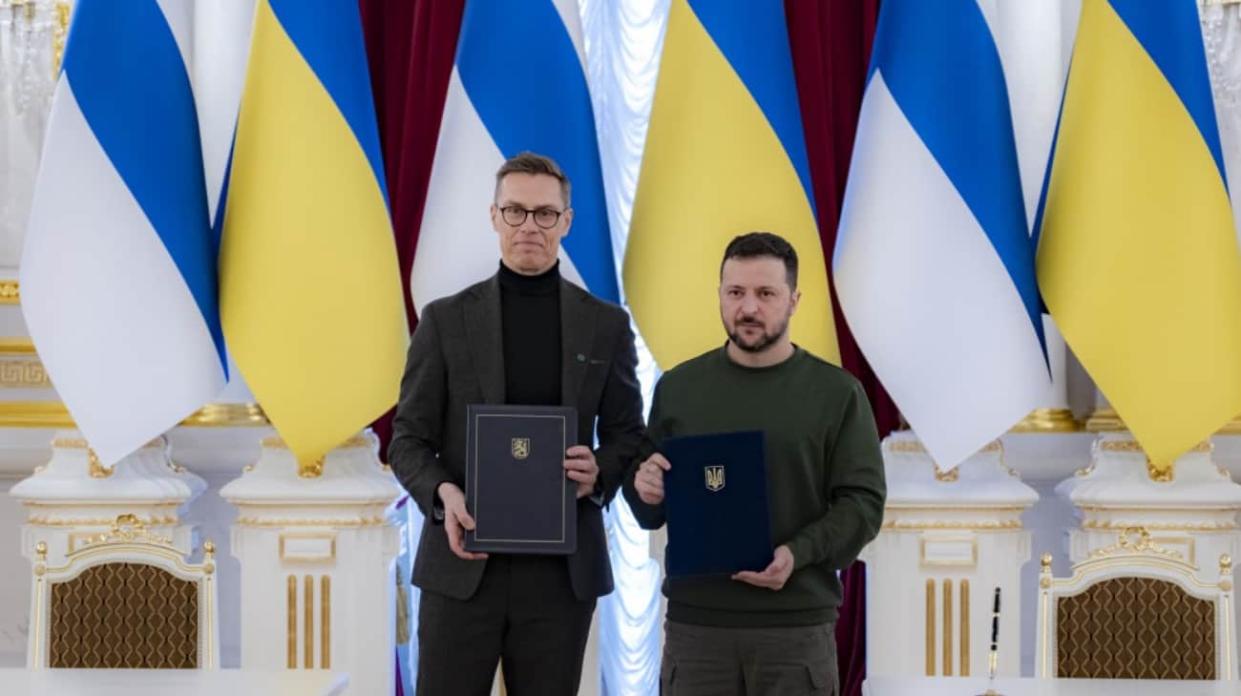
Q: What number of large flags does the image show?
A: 6